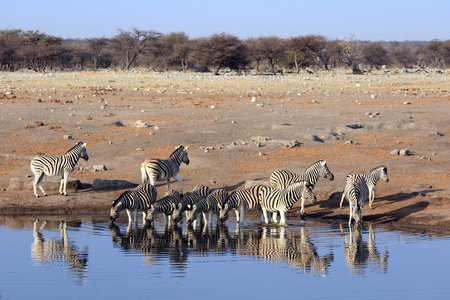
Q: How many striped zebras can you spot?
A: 11